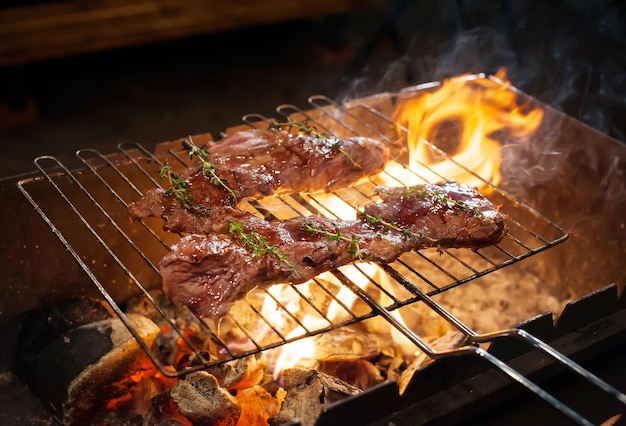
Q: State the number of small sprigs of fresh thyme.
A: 7